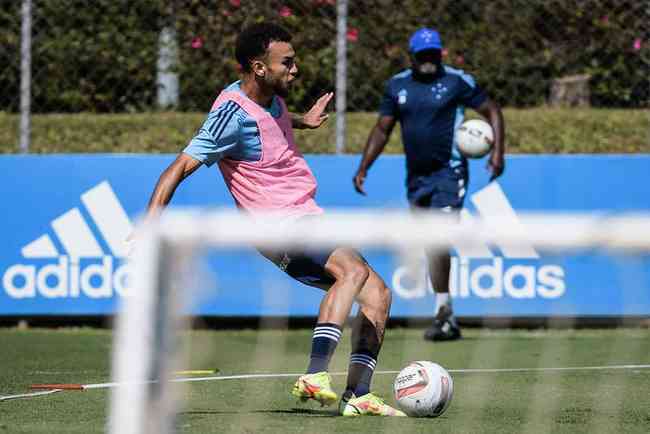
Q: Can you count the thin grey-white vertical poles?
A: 2